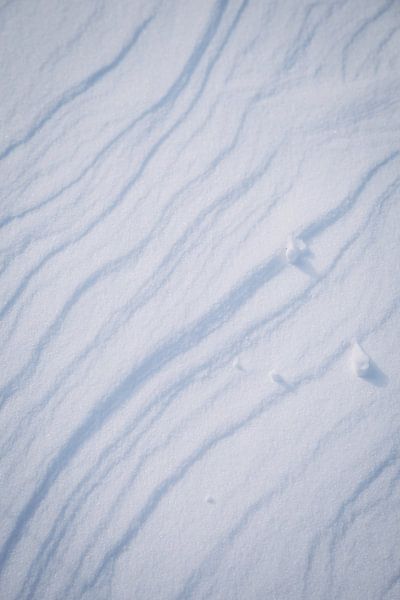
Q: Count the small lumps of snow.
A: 5